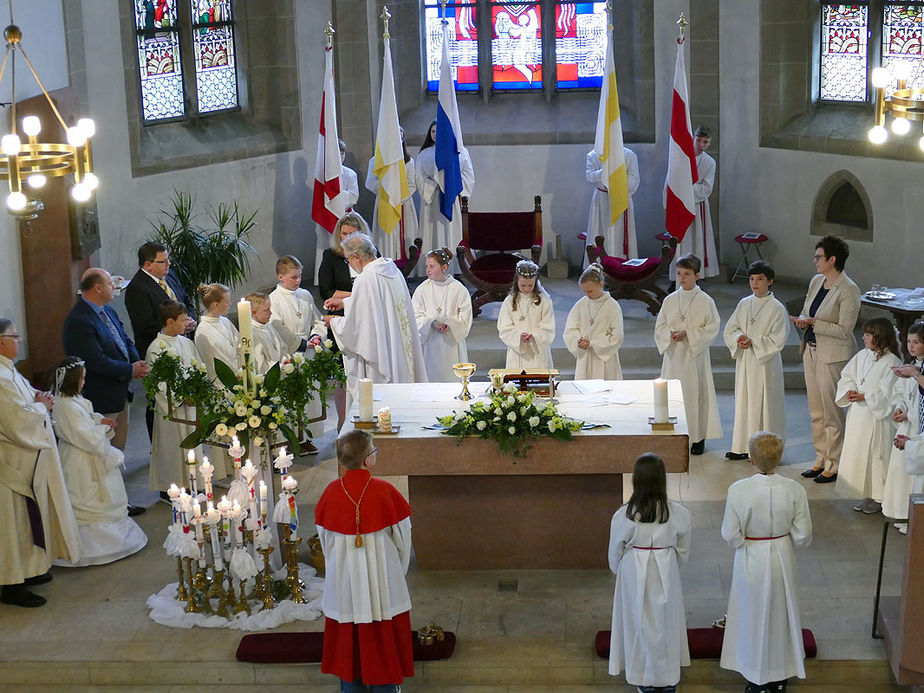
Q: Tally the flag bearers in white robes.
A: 5